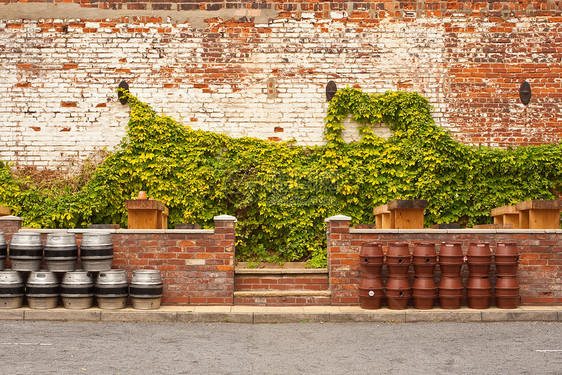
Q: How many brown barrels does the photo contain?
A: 12